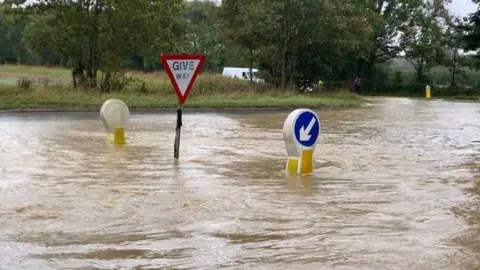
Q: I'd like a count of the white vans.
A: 1